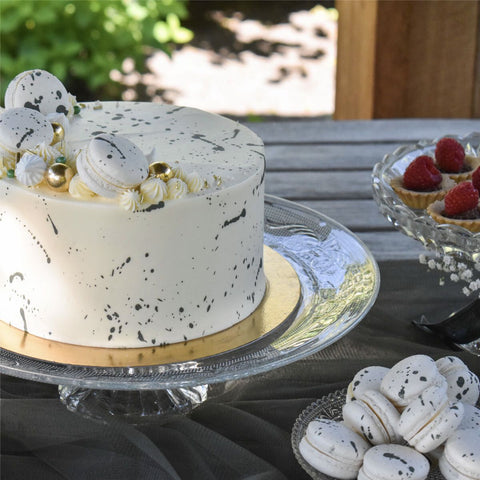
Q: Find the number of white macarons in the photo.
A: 12